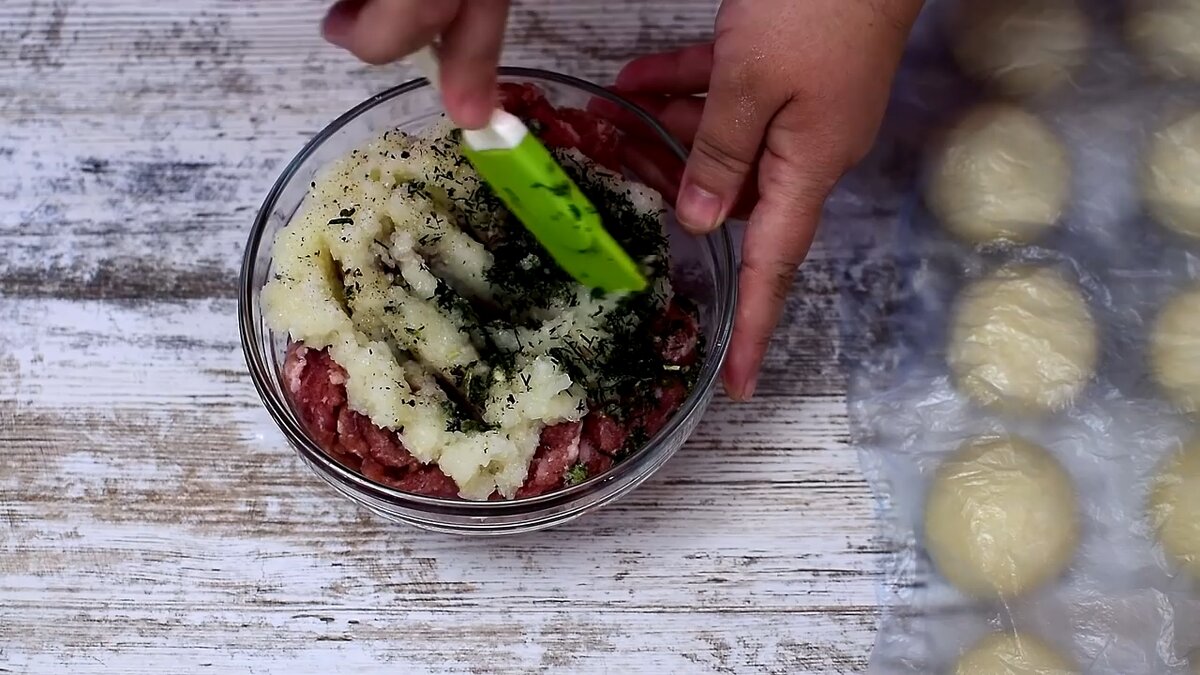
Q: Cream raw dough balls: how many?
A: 9